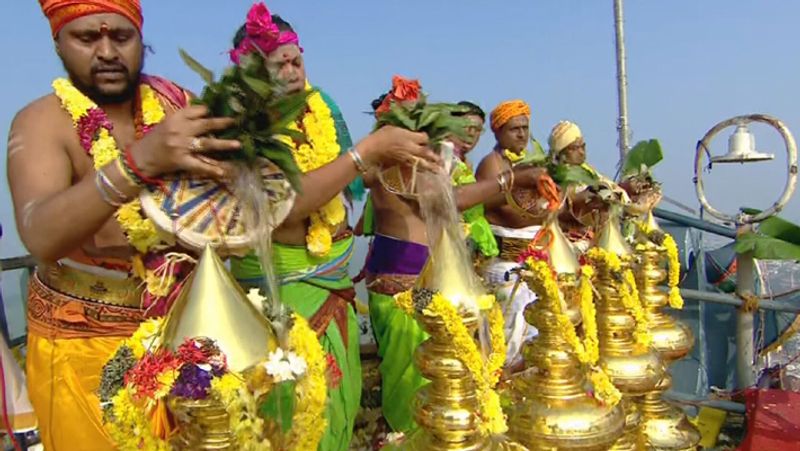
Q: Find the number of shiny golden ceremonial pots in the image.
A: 5